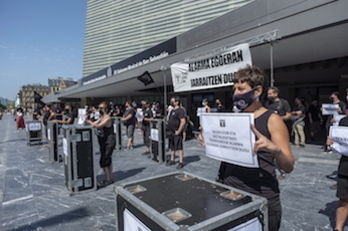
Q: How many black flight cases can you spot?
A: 6